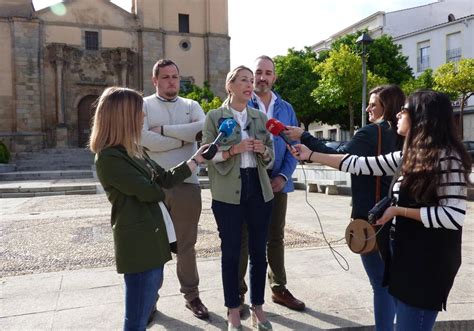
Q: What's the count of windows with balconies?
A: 2